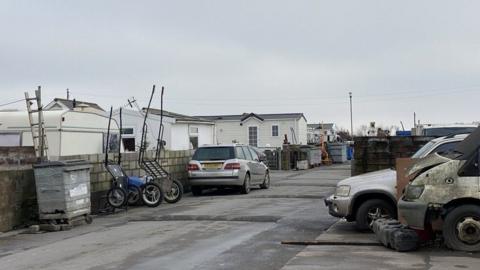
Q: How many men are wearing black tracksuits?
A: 0